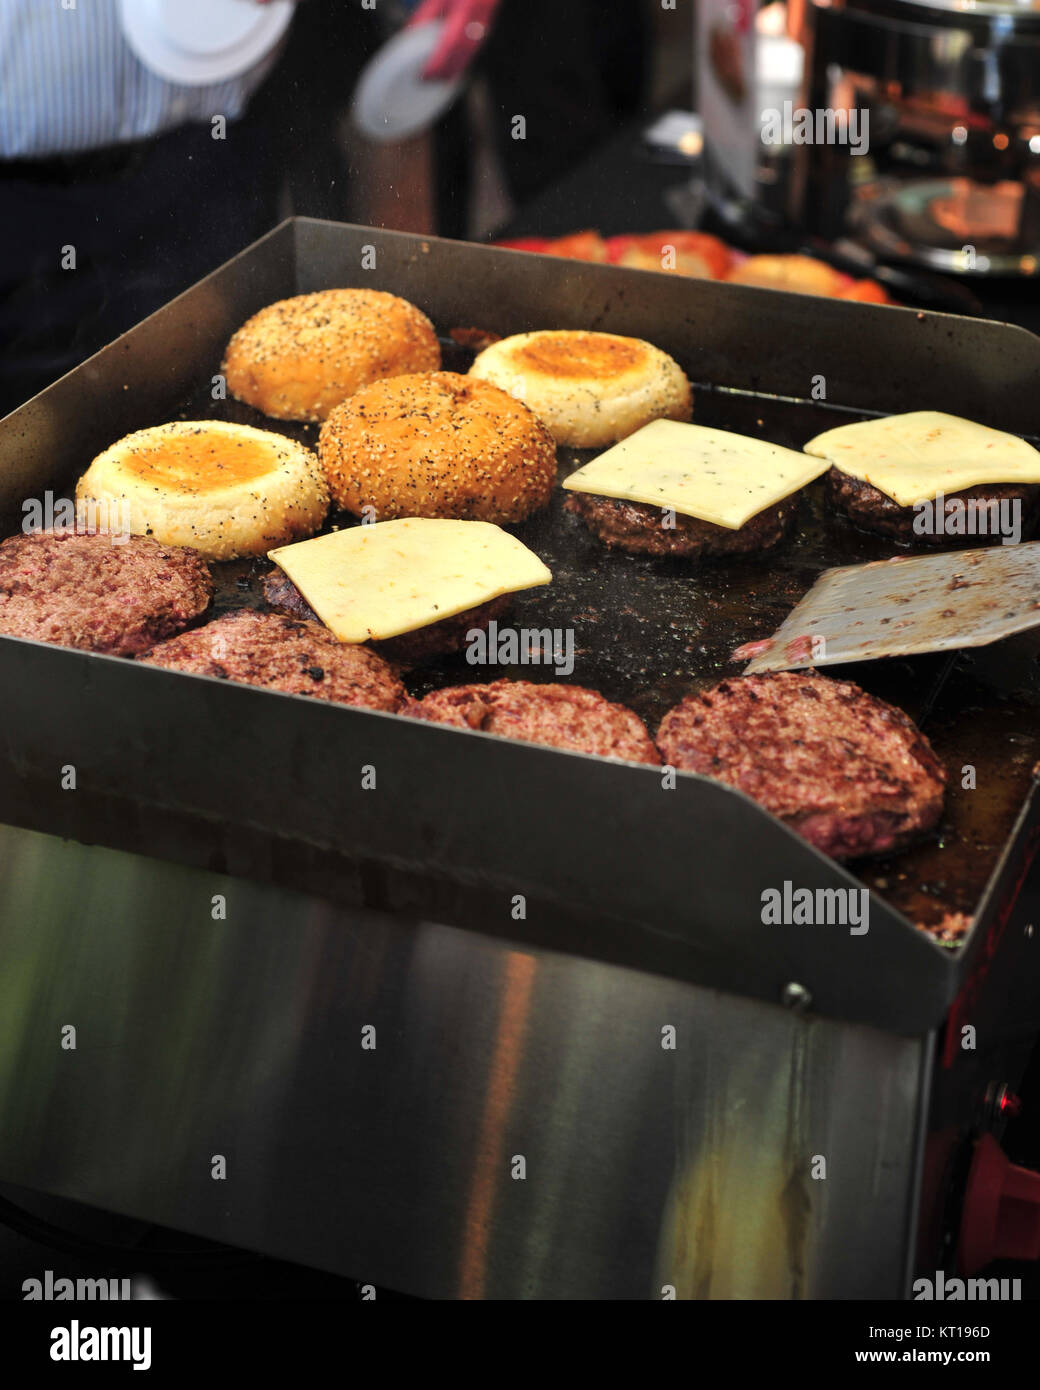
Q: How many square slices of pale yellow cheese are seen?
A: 3